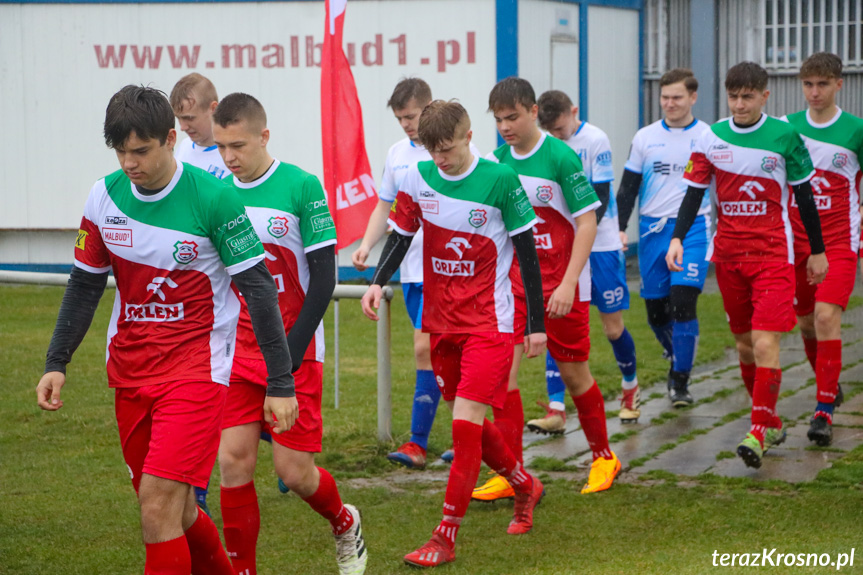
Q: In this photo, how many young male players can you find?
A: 10